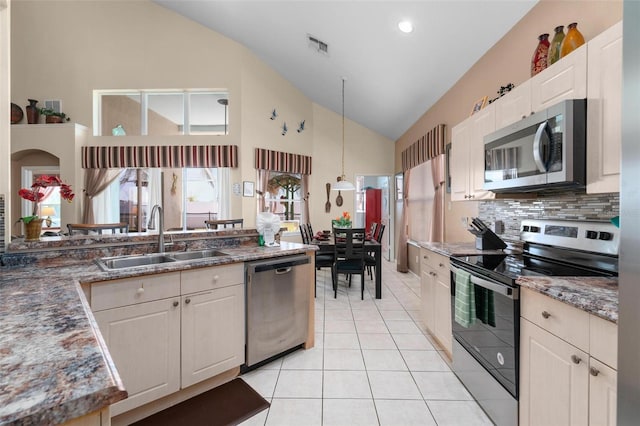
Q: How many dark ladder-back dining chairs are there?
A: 6